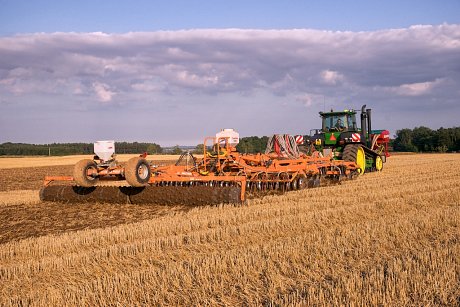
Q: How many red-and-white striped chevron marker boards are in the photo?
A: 2